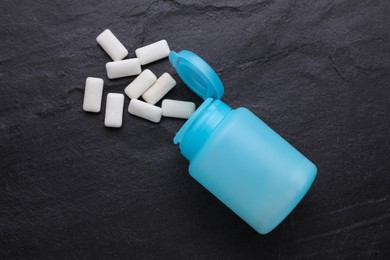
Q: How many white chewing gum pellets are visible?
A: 9